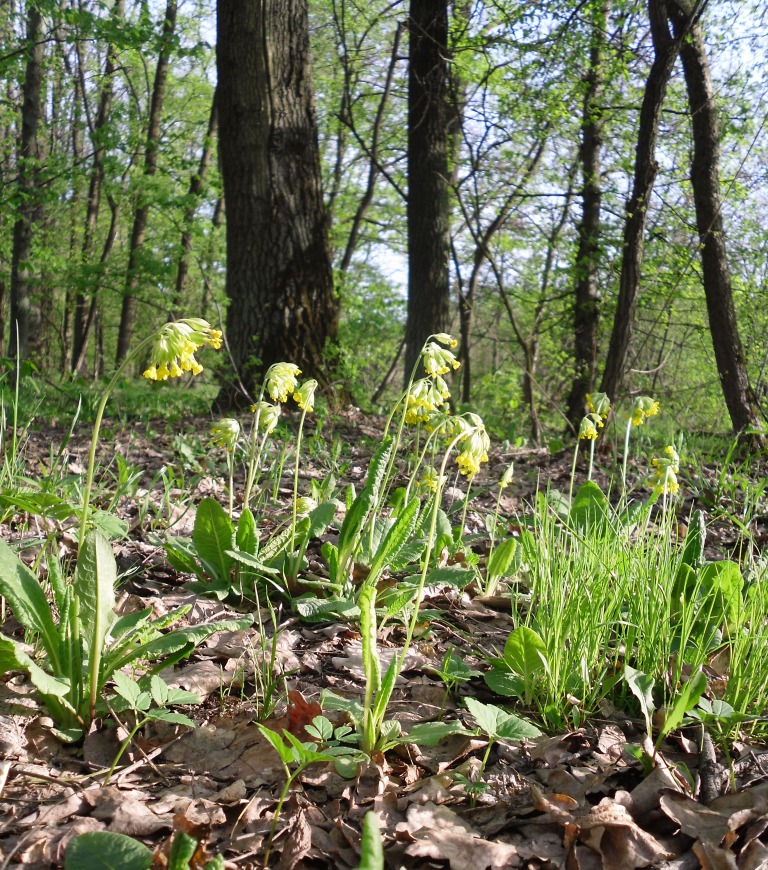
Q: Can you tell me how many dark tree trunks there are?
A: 5